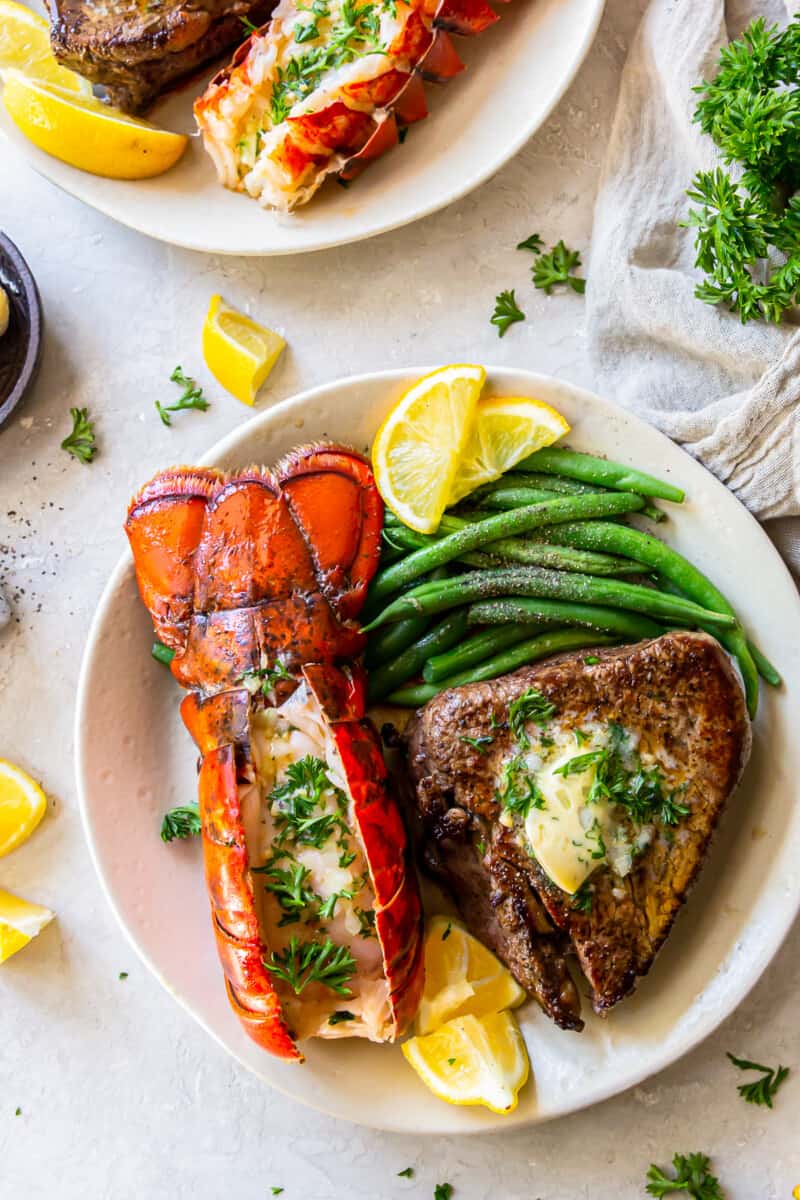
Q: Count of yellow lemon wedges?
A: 9